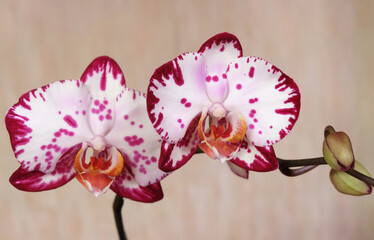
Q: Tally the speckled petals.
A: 10